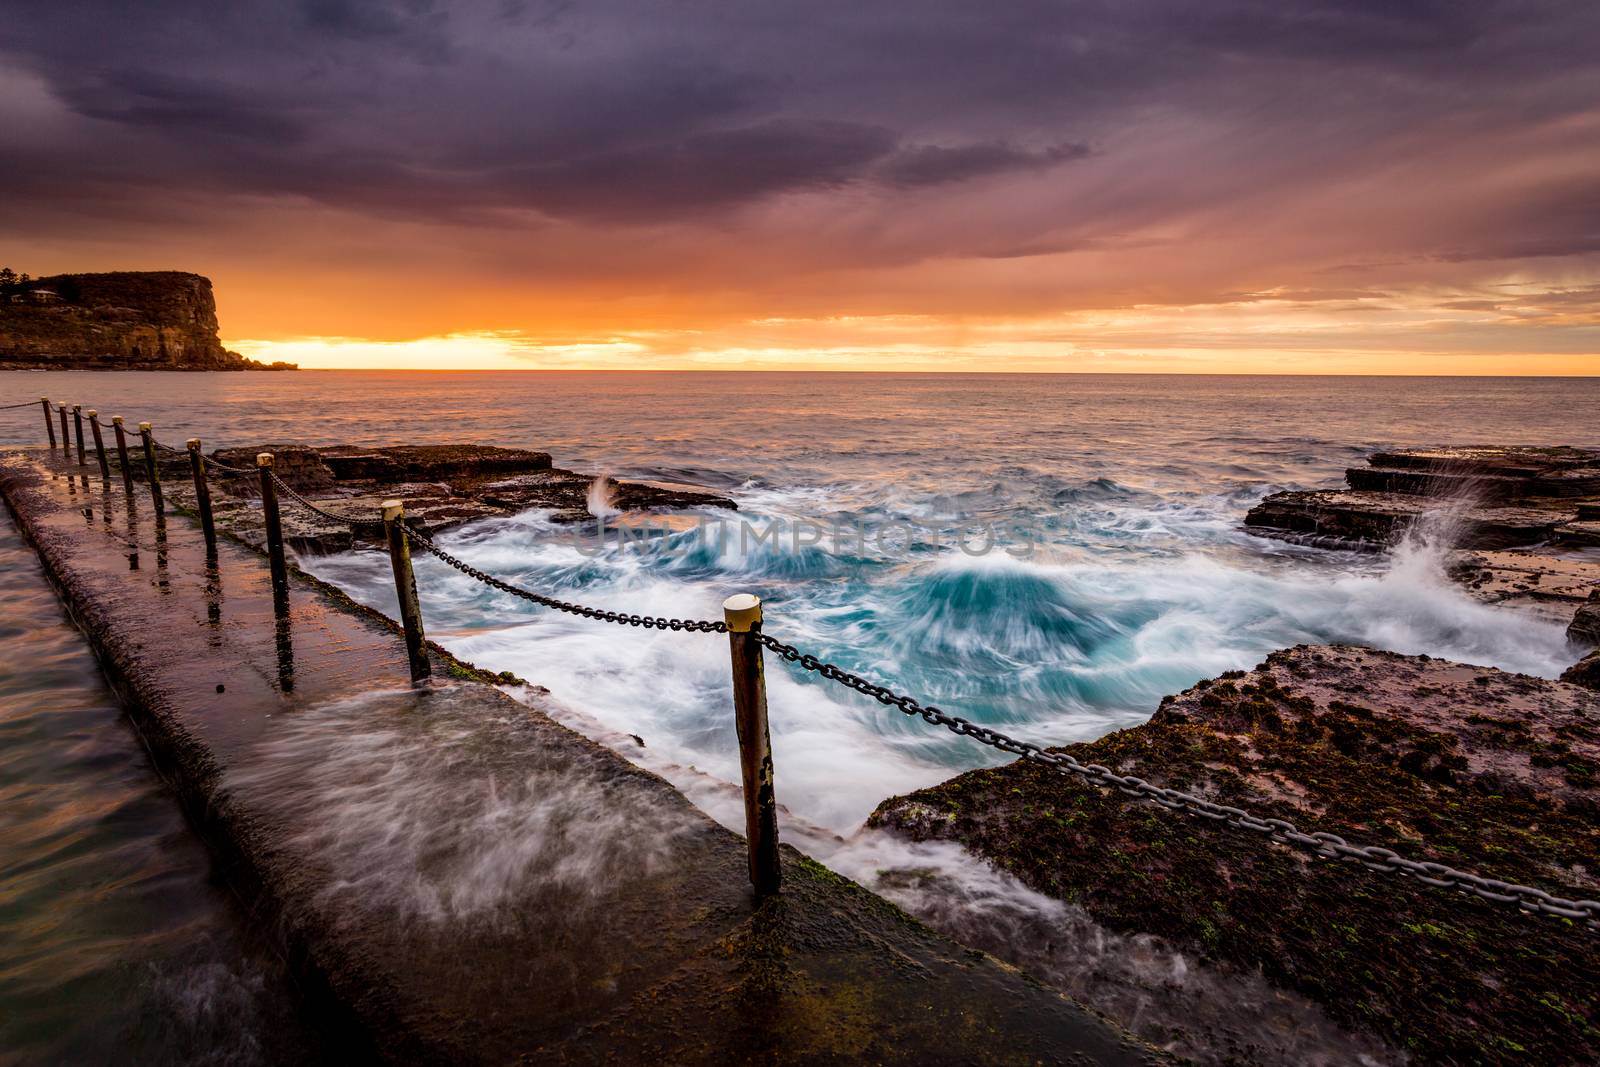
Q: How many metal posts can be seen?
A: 10